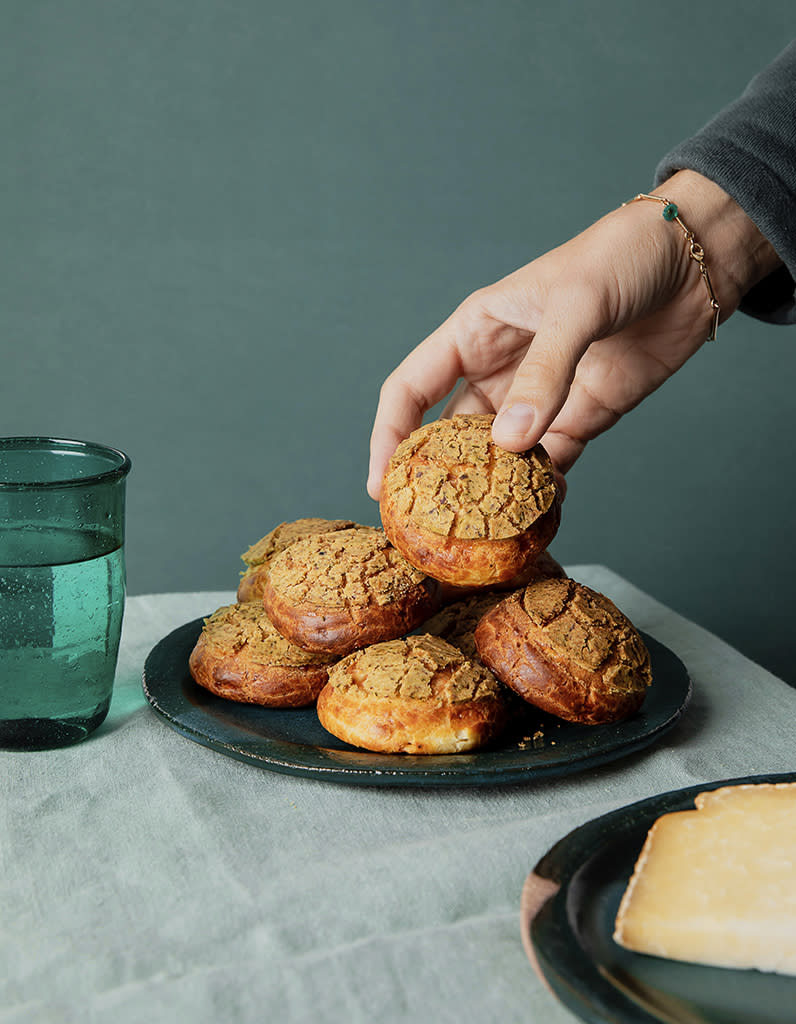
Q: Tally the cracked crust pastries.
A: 8